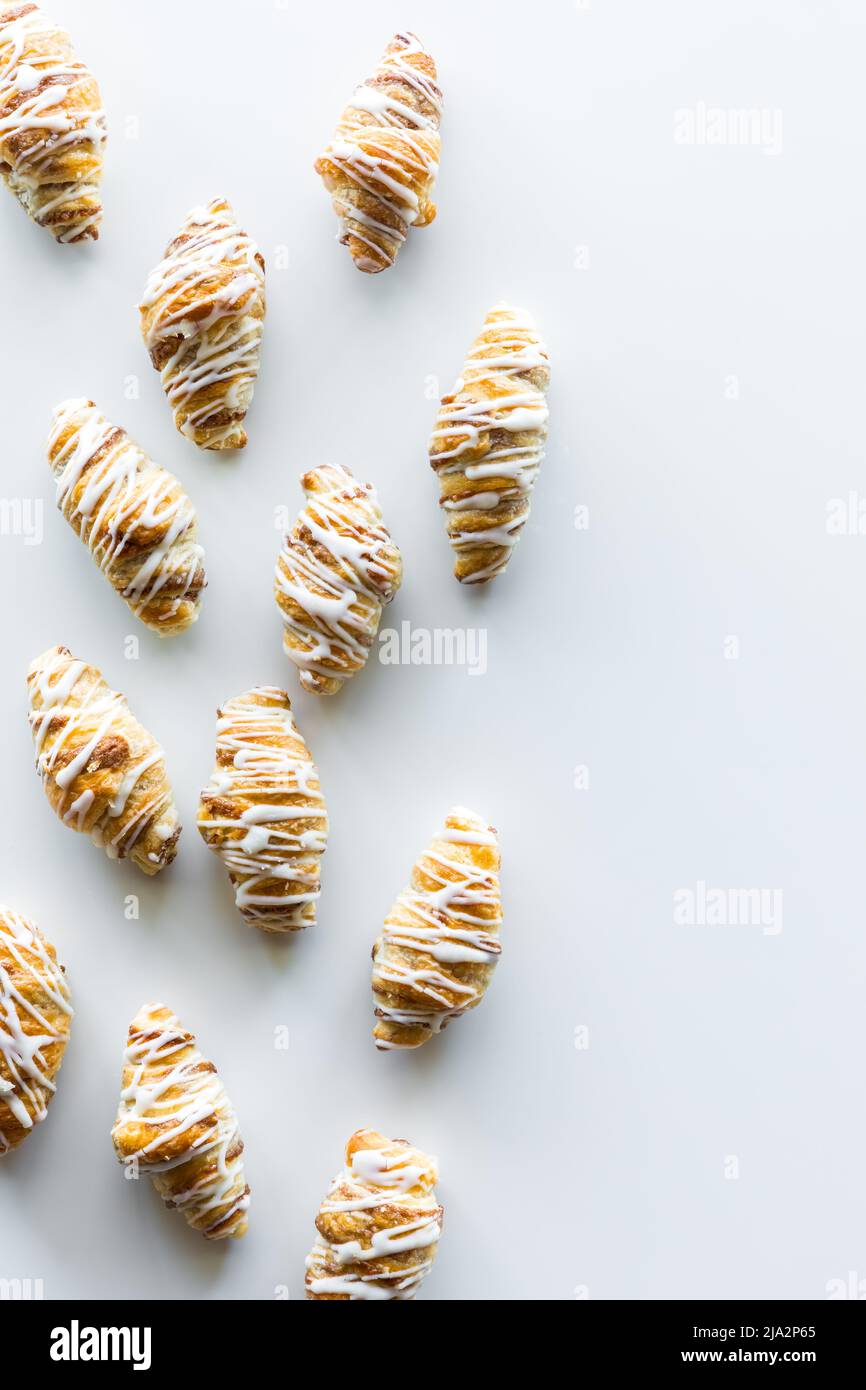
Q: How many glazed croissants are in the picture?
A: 12